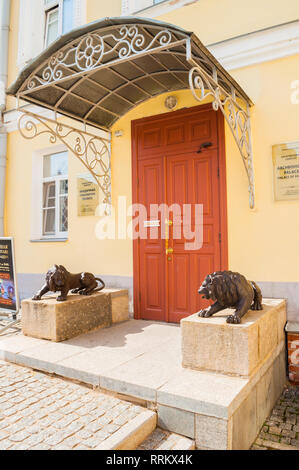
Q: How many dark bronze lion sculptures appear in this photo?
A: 2